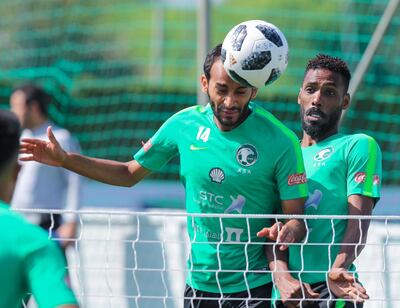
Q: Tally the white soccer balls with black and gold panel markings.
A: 1